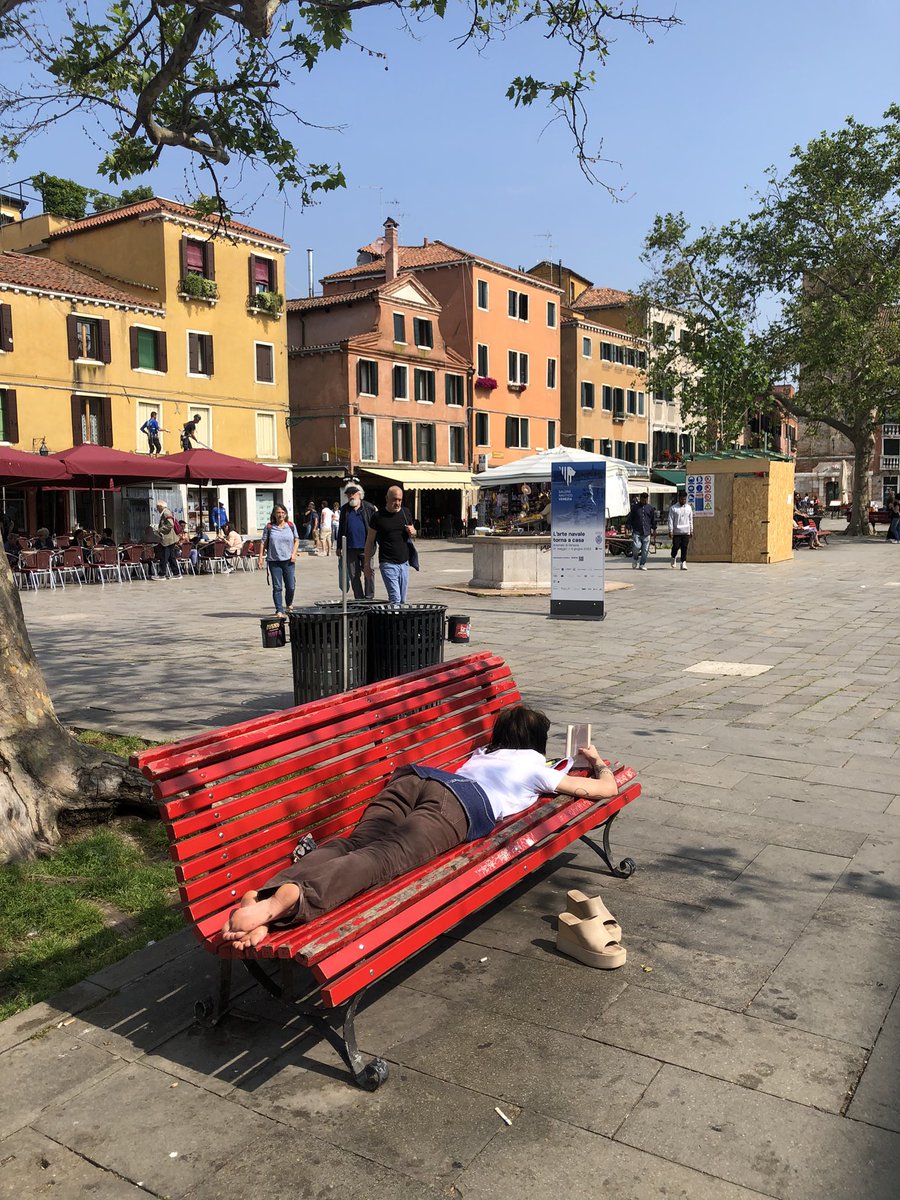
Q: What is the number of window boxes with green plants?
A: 2